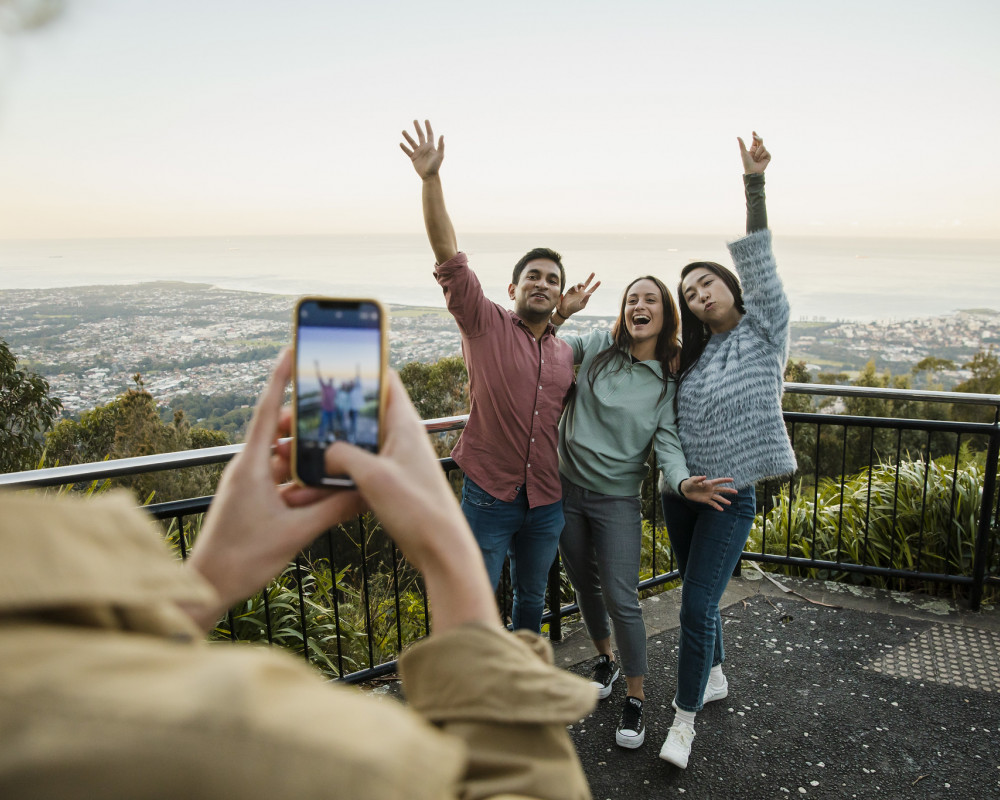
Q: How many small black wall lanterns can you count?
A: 0